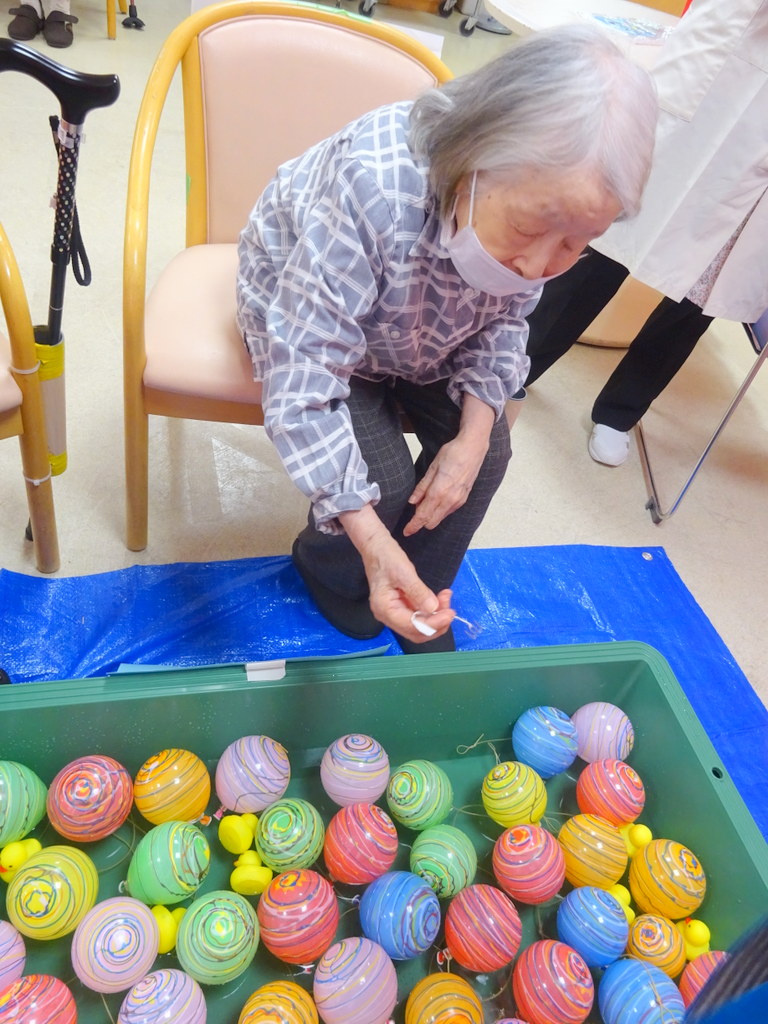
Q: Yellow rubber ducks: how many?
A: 7